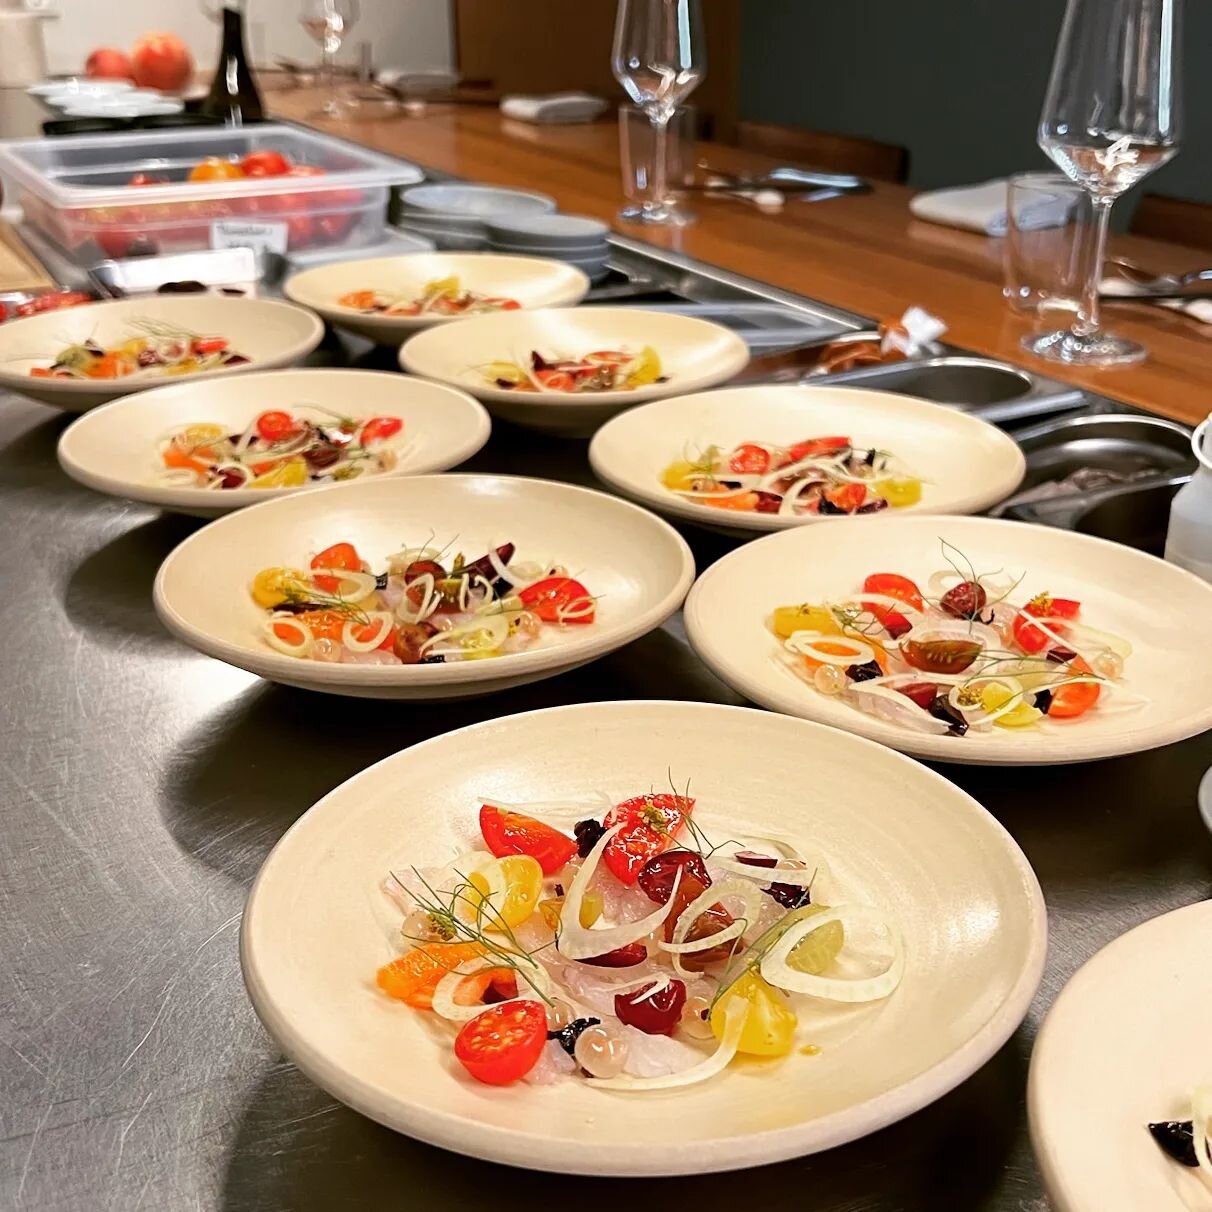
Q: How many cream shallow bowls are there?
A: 9